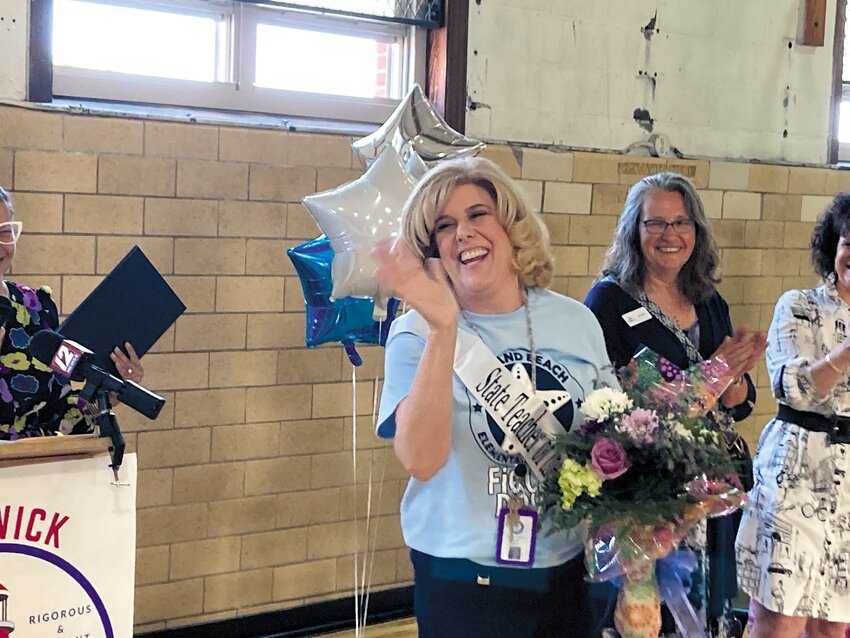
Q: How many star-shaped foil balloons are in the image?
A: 3